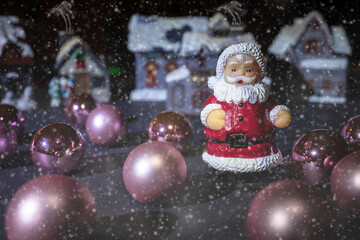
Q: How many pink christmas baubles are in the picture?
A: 12